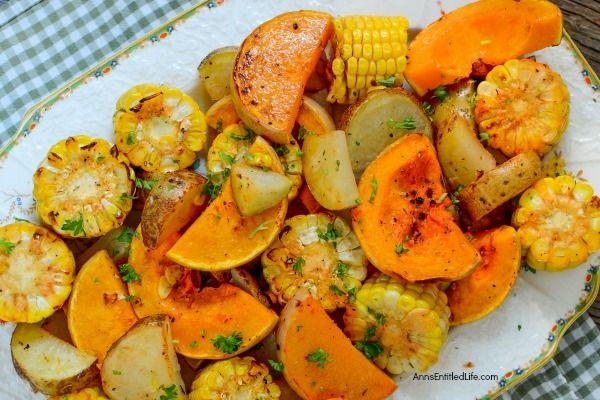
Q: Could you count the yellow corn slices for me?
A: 11